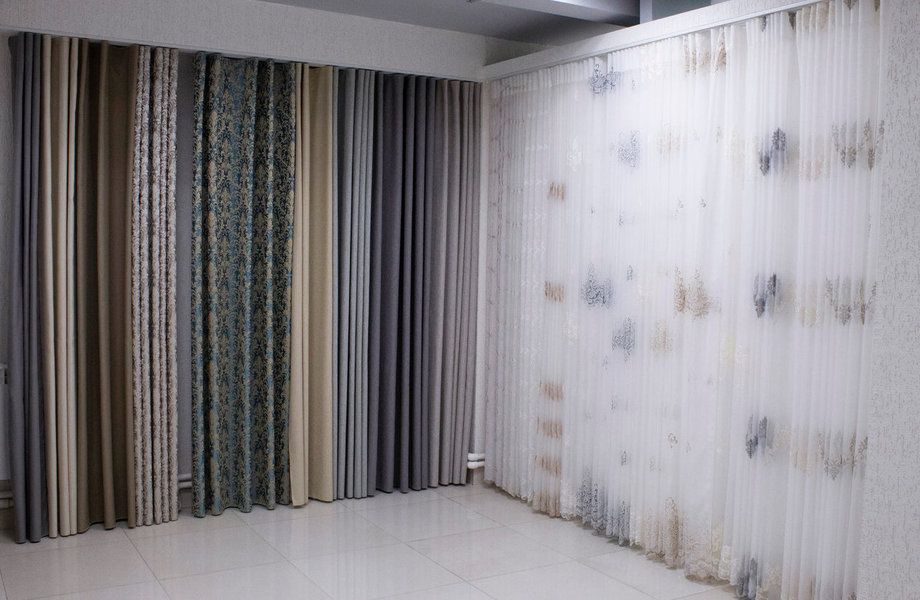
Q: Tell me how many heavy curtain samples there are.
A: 9